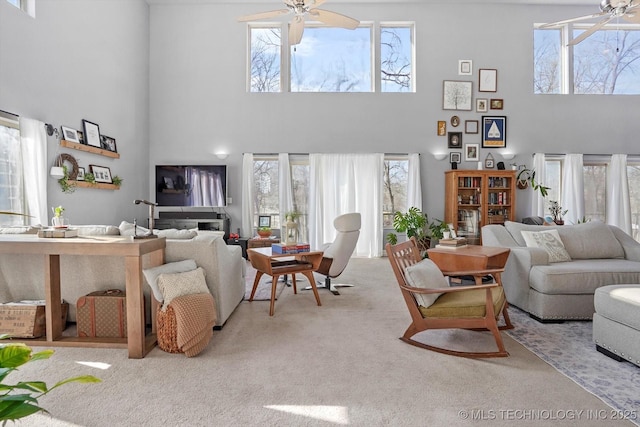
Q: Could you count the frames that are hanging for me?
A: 13